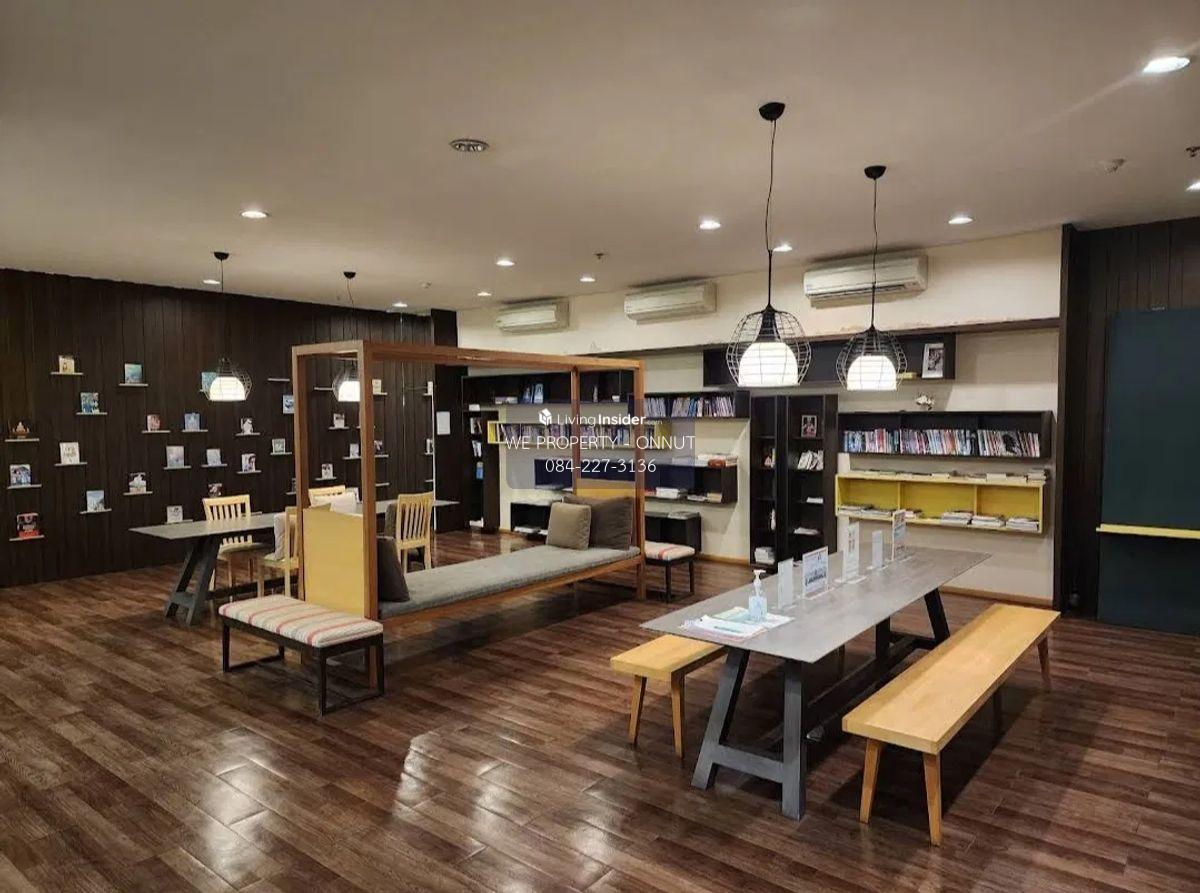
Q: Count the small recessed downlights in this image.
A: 11